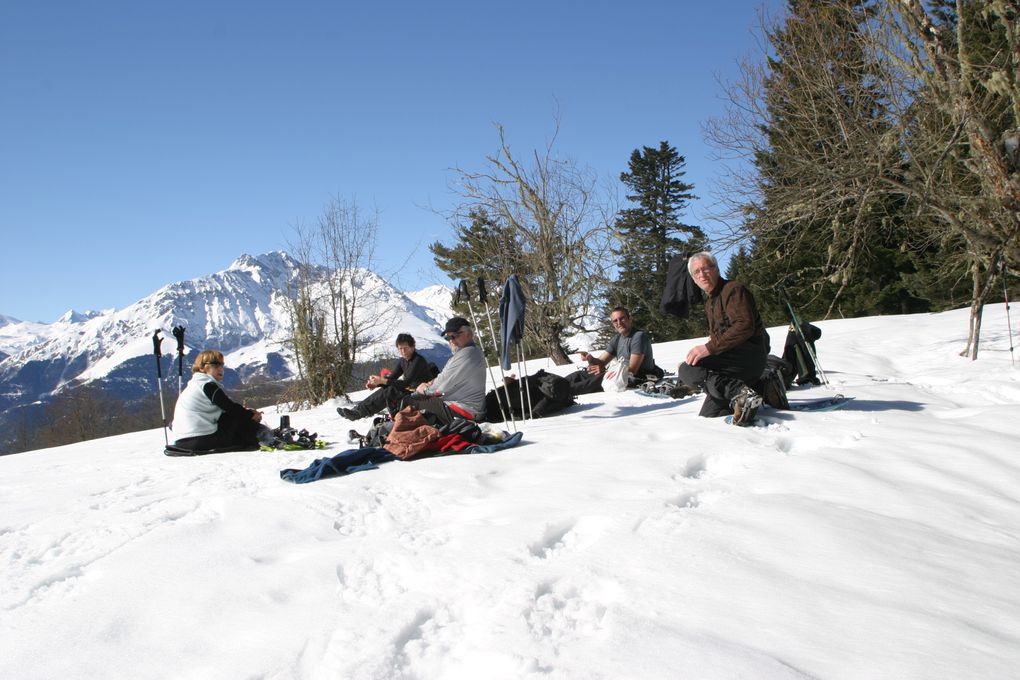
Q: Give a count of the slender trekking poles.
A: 9